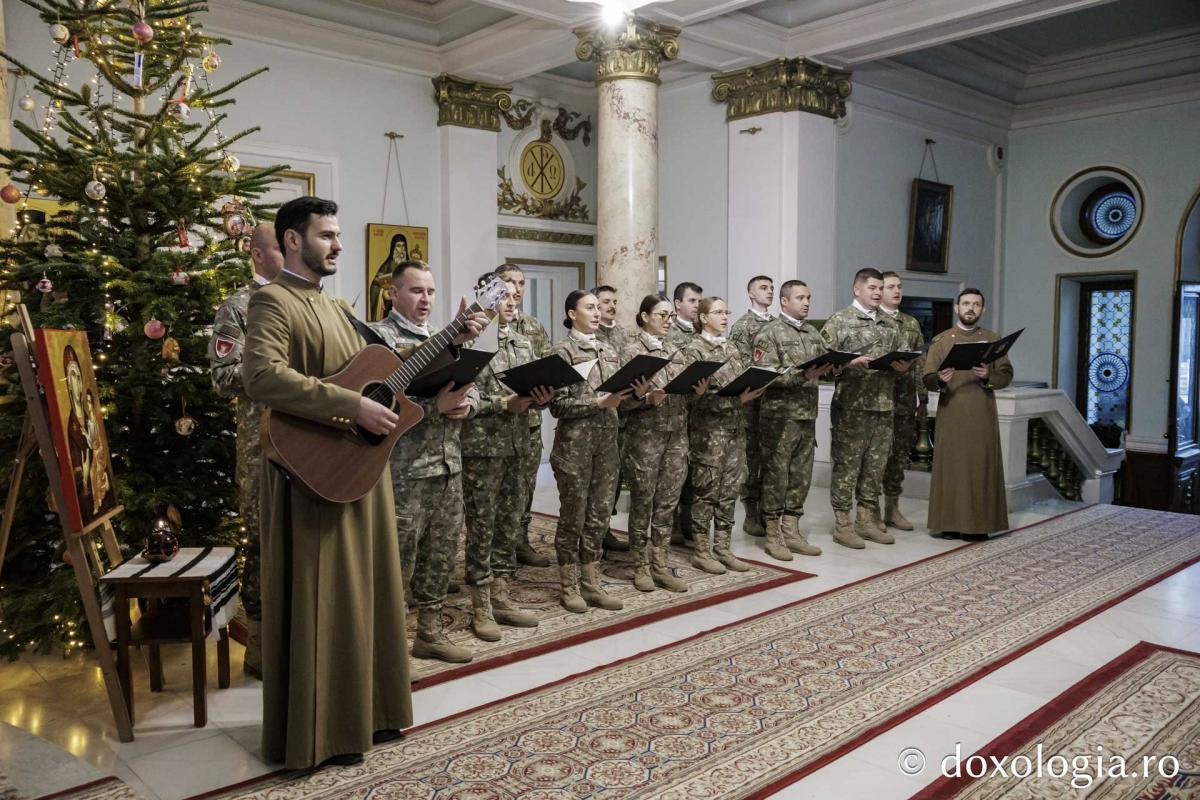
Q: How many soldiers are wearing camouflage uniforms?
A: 13